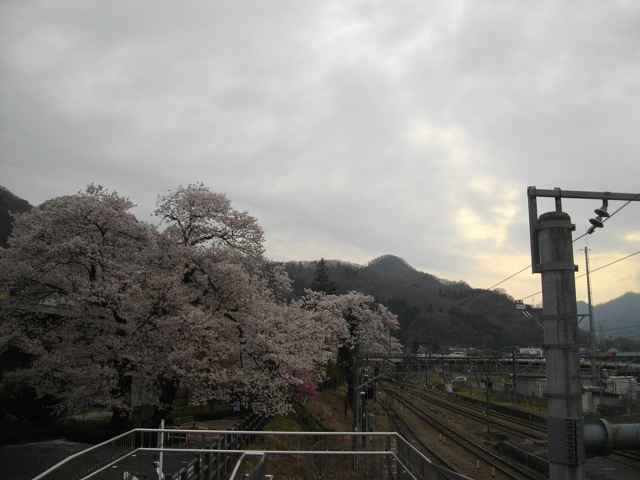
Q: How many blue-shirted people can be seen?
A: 0